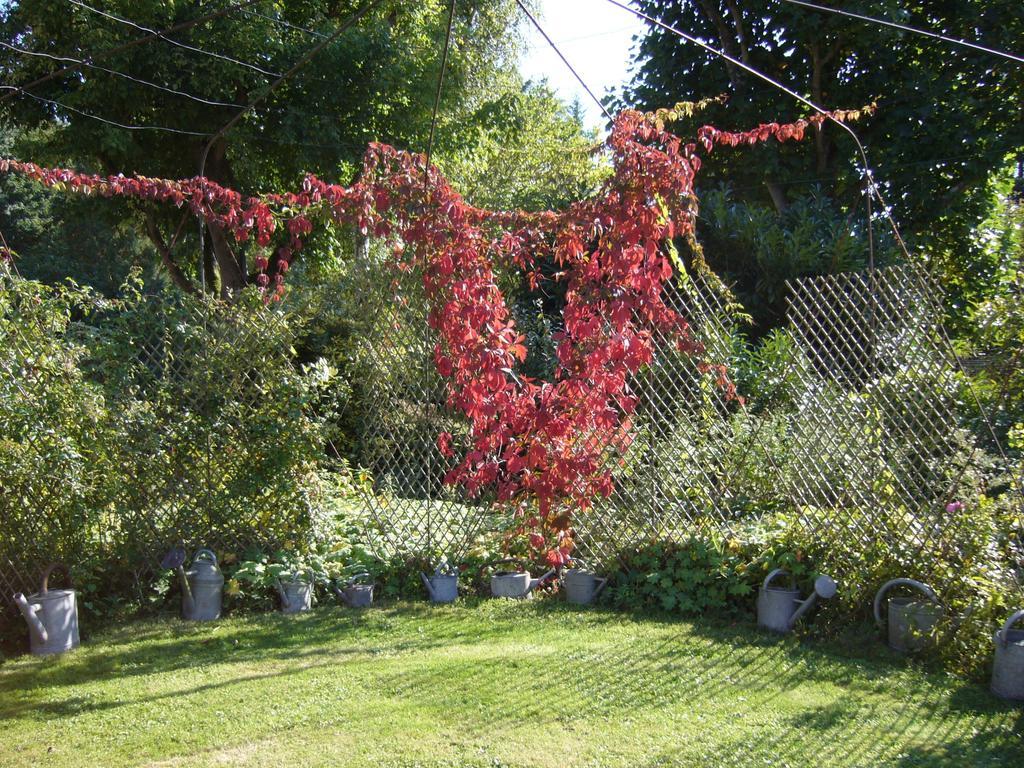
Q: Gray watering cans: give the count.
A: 10